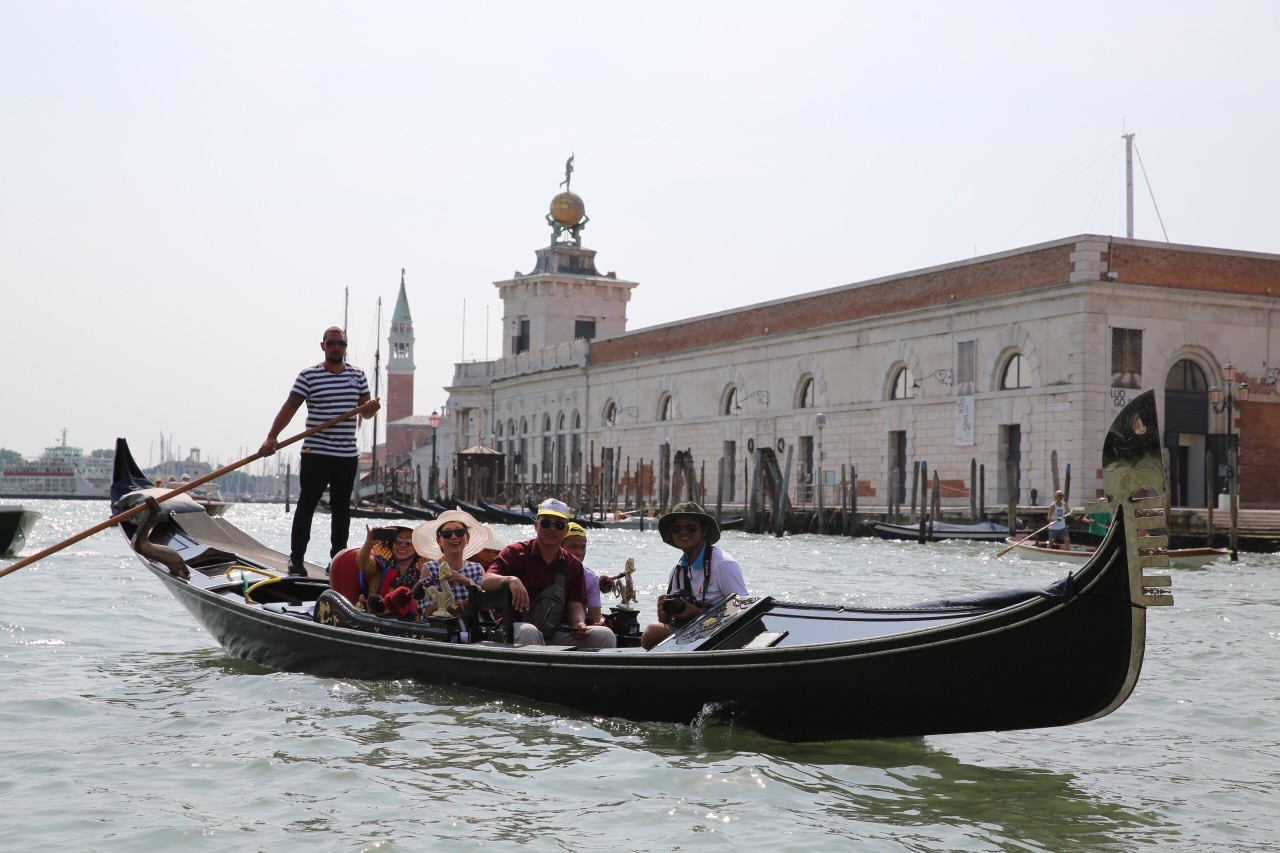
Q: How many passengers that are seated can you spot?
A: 6